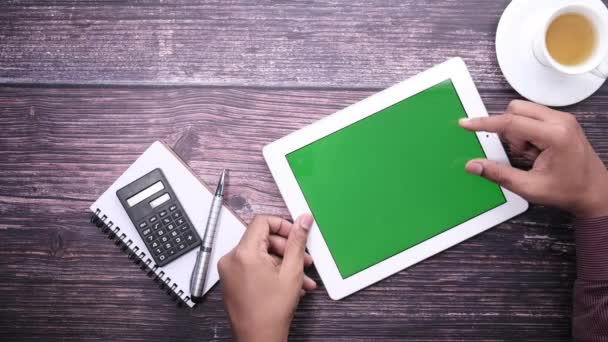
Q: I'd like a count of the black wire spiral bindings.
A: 15